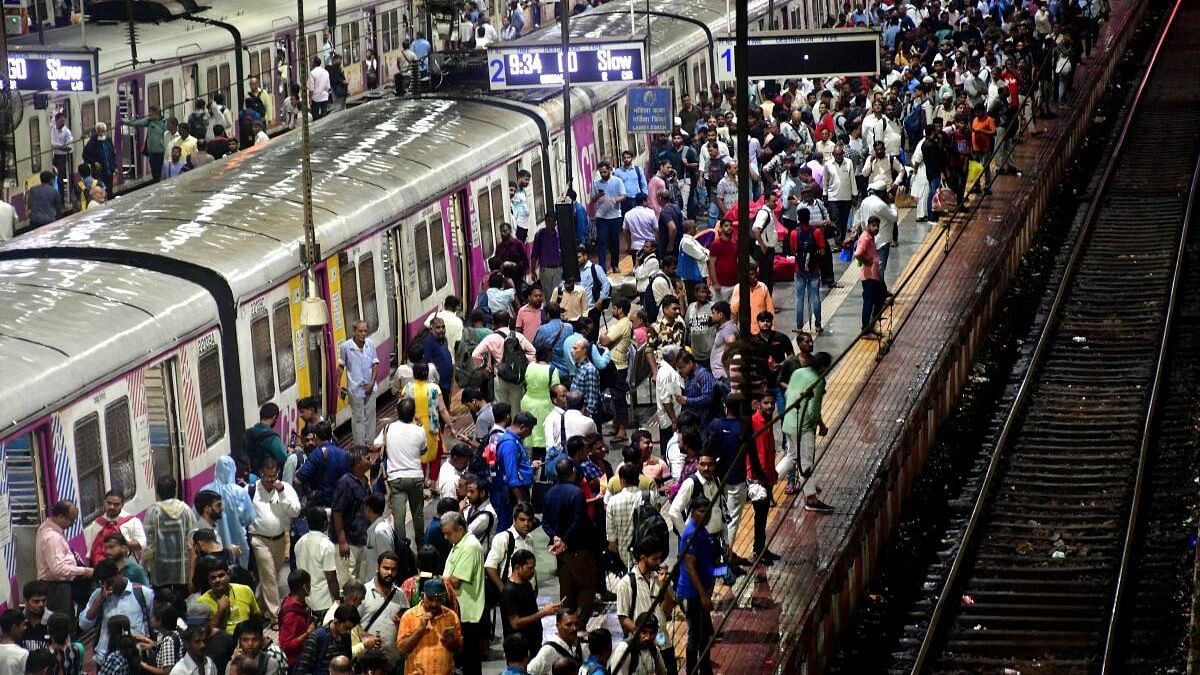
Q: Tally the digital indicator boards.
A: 3